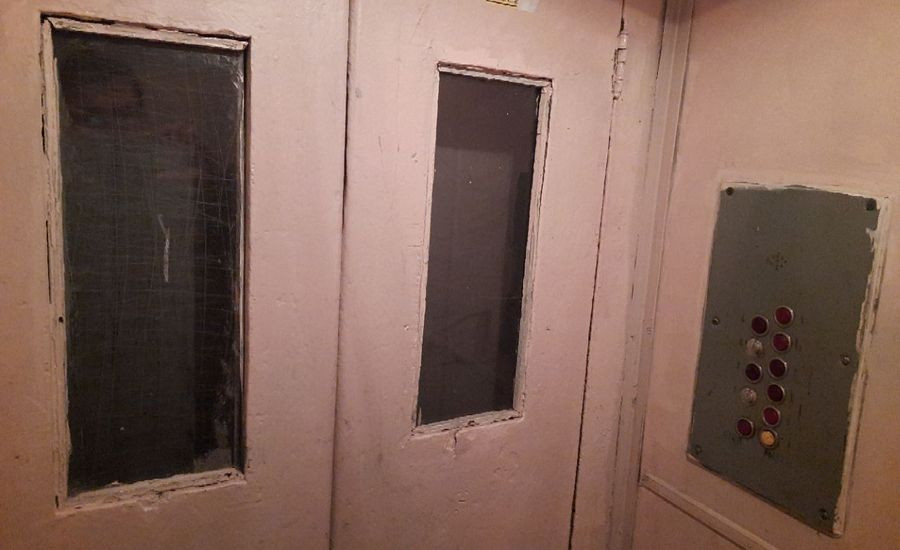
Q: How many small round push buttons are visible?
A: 11